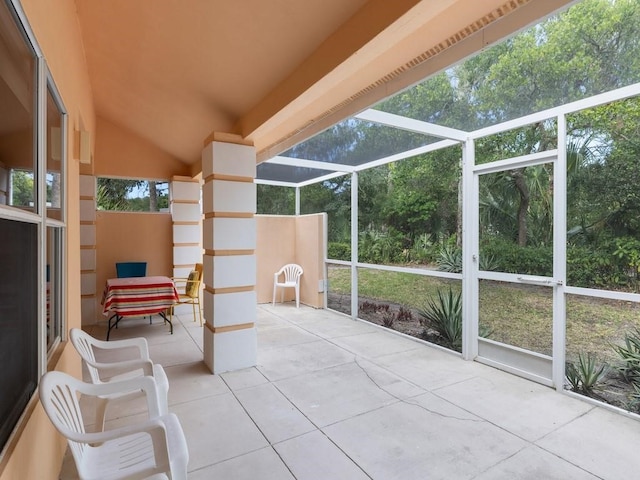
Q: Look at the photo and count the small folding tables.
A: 1